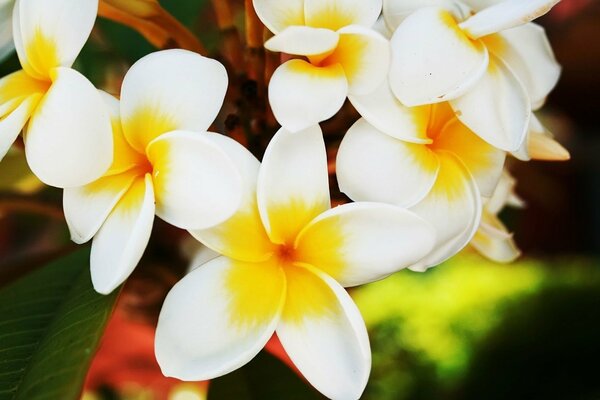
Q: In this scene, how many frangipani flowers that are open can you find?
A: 6